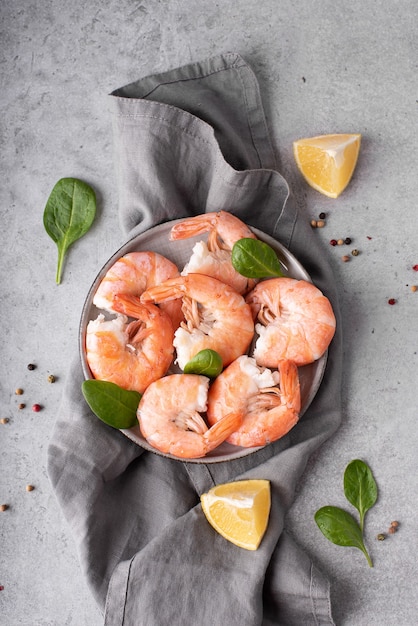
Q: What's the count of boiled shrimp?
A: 7